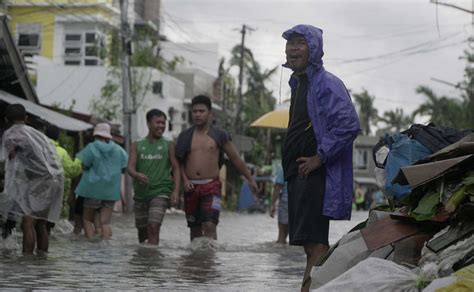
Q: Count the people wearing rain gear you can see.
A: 4